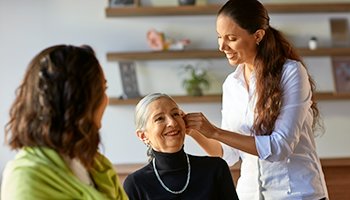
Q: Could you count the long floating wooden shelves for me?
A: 3